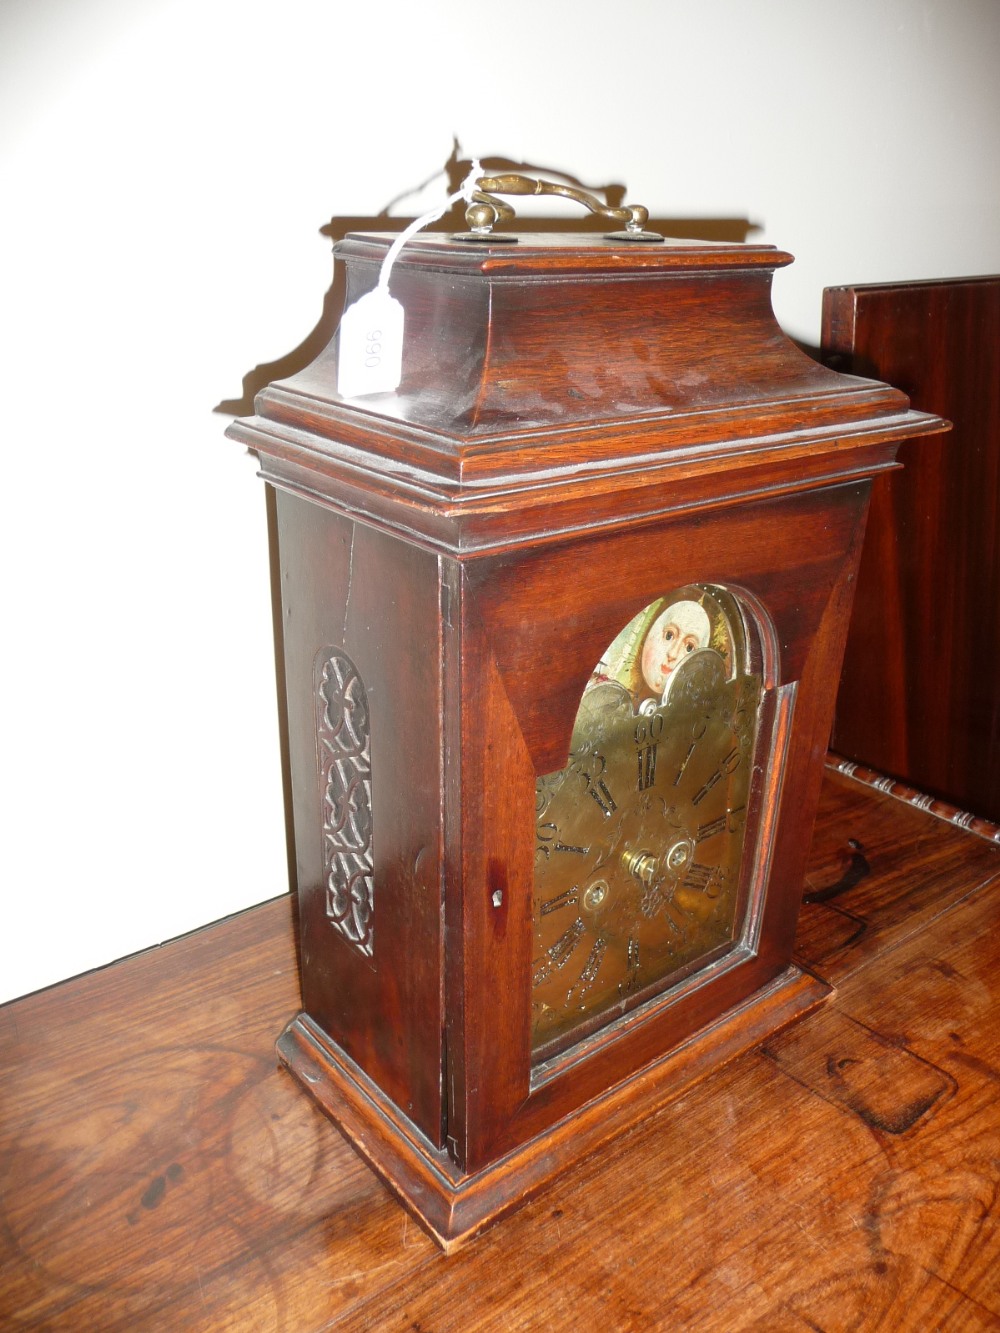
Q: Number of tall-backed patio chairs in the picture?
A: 0